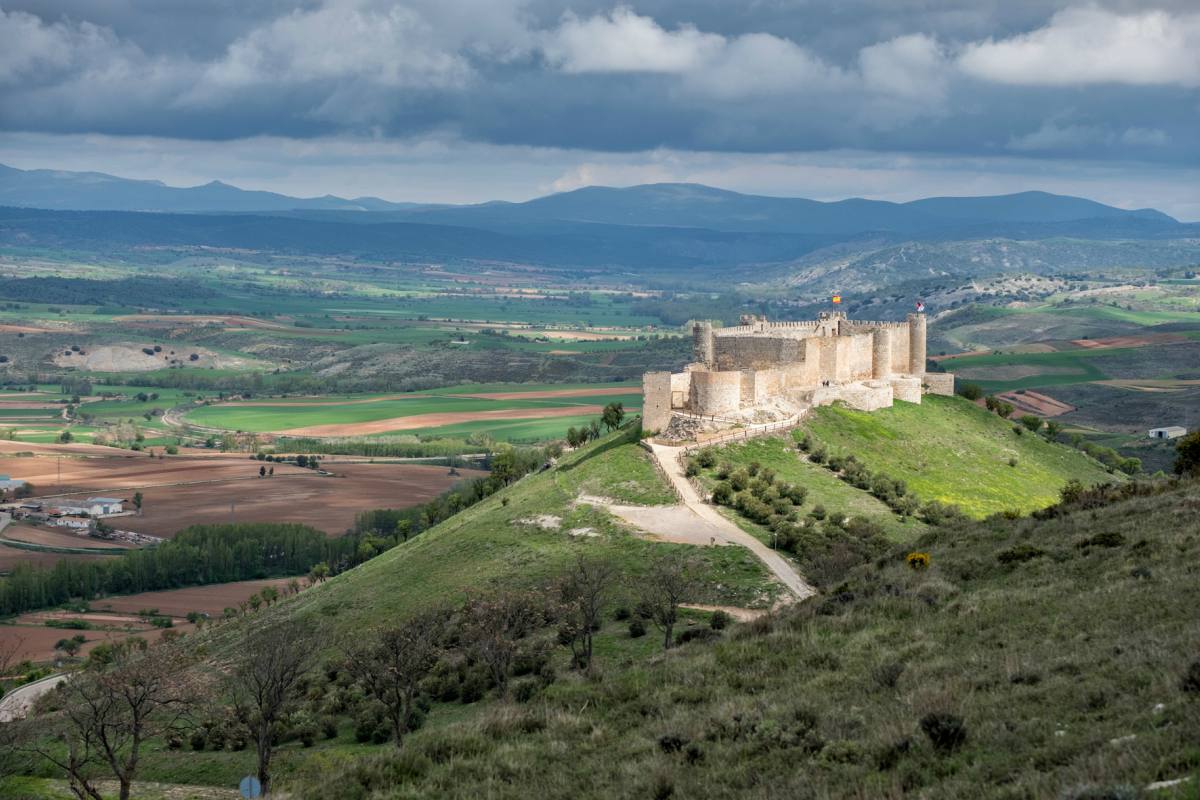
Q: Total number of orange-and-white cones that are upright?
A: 0